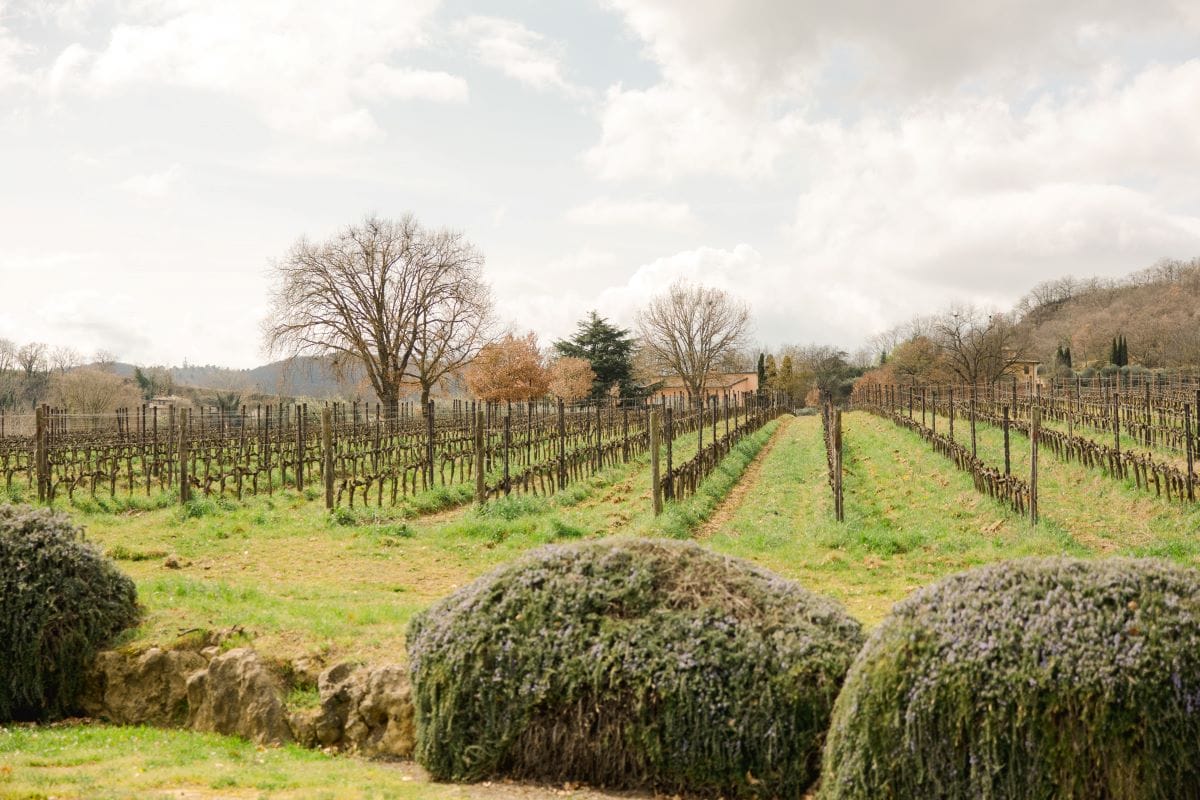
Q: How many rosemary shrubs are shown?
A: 3